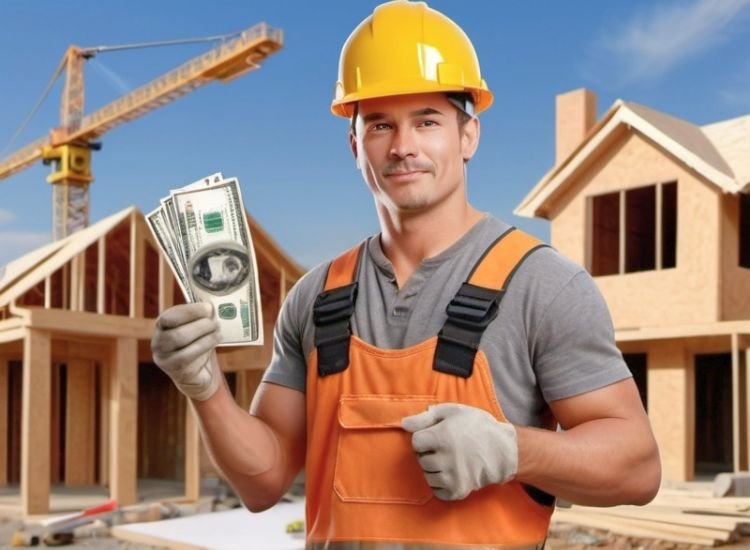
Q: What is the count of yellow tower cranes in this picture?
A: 1